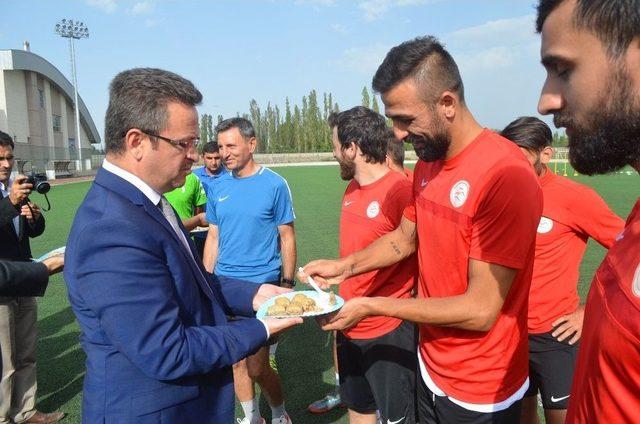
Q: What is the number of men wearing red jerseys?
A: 5